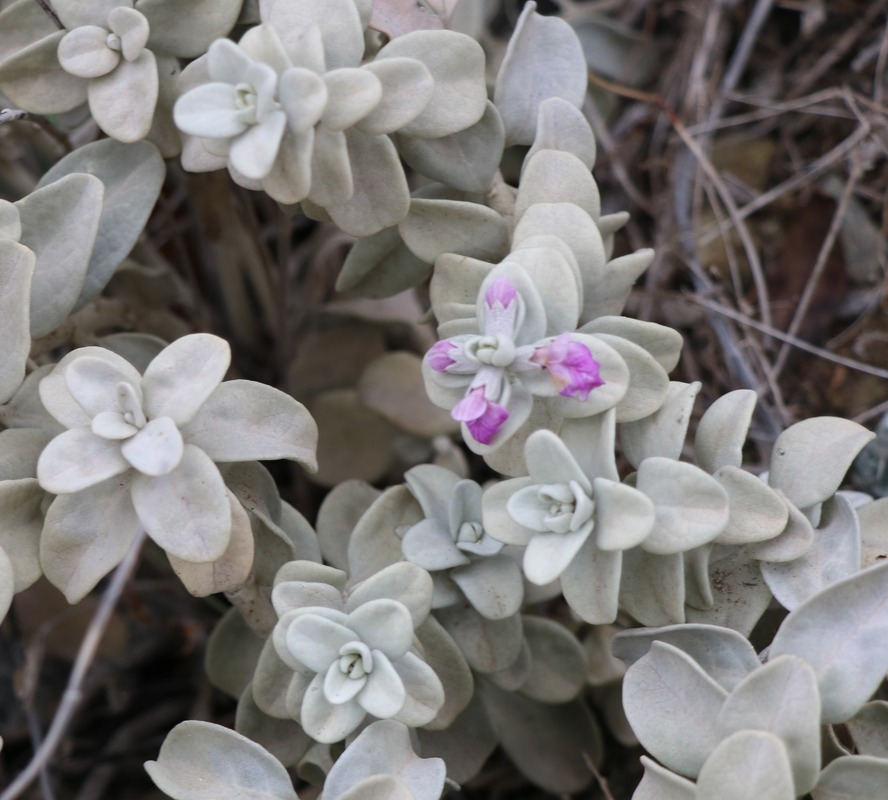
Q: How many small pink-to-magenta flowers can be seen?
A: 4